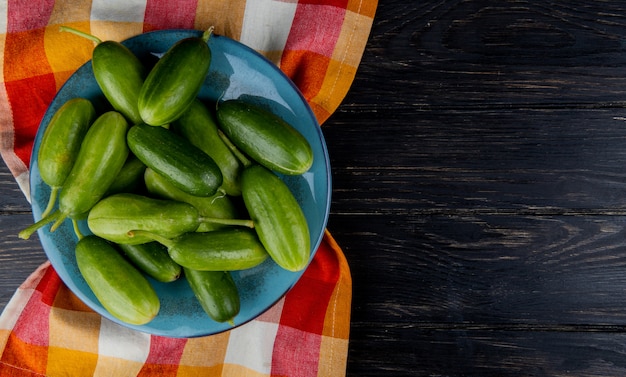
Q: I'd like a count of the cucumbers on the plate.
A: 15